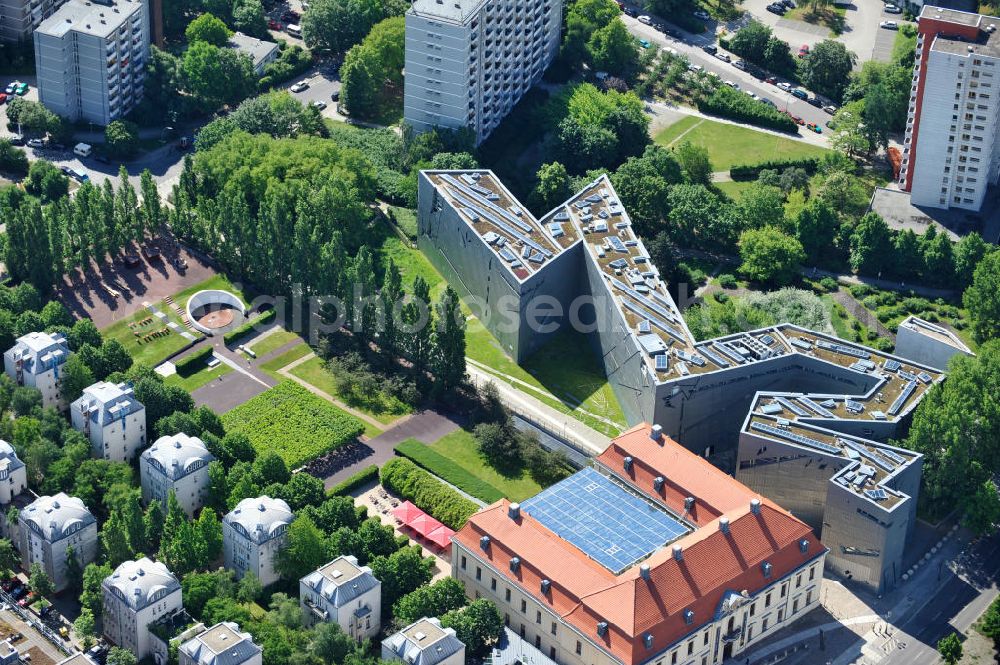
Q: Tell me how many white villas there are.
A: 10